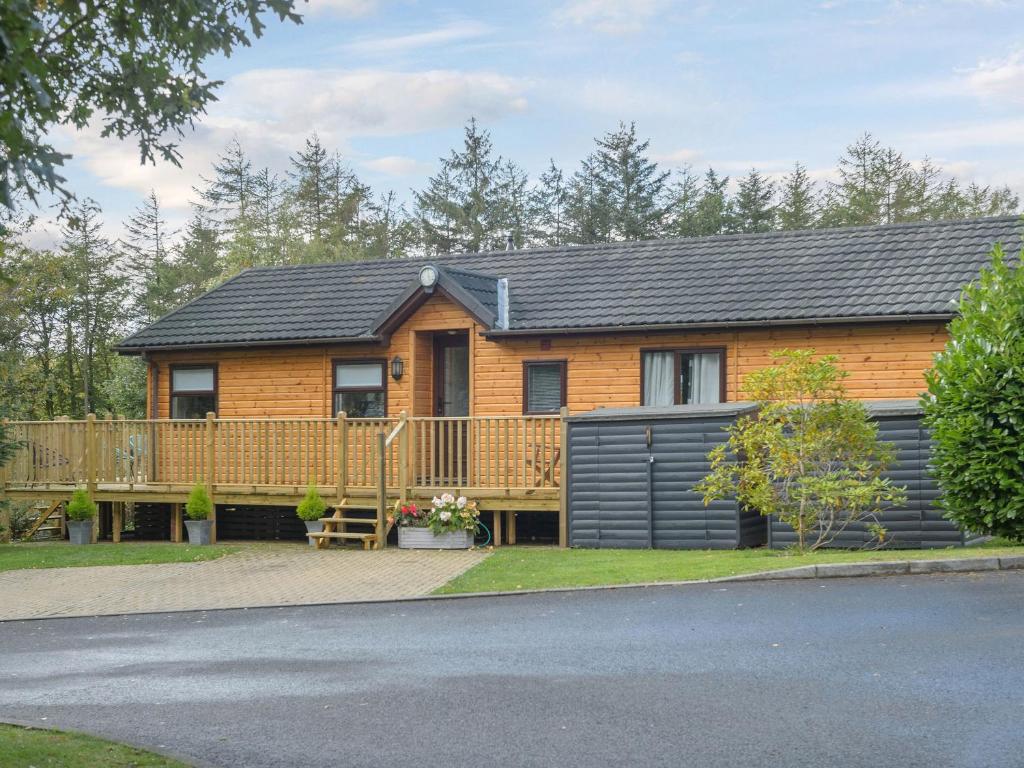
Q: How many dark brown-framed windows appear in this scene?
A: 4